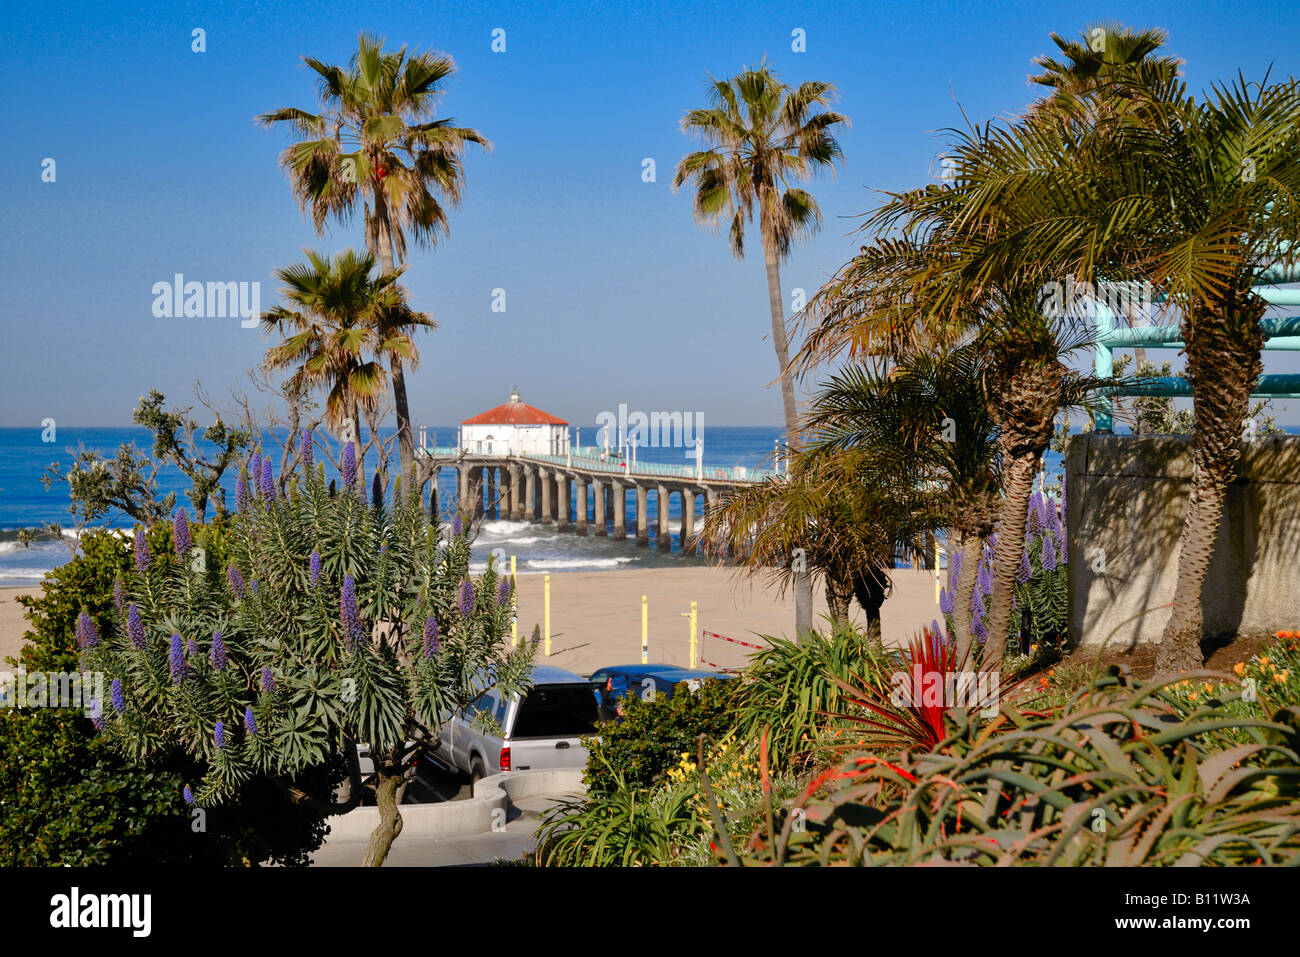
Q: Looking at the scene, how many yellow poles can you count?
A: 5